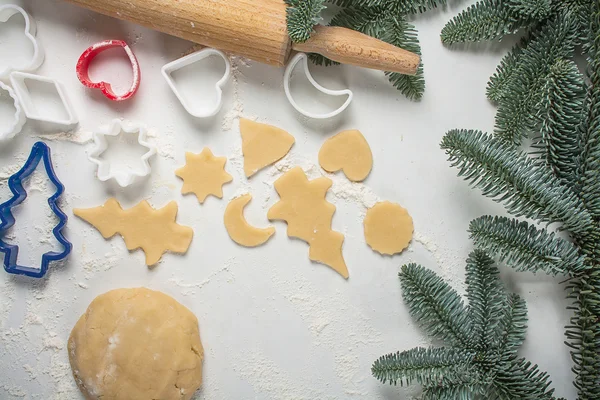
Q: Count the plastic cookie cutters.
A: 8